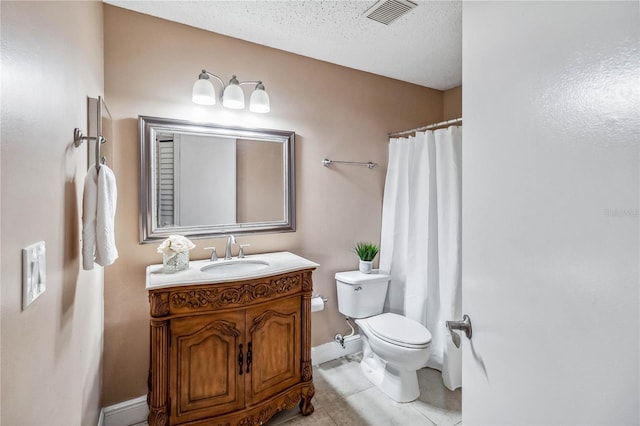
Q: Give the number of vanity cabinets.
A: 1